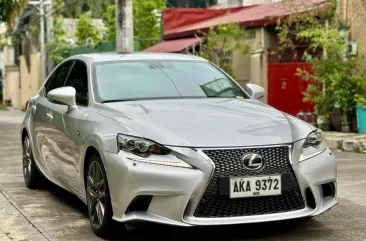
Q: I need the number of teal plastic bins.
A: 1